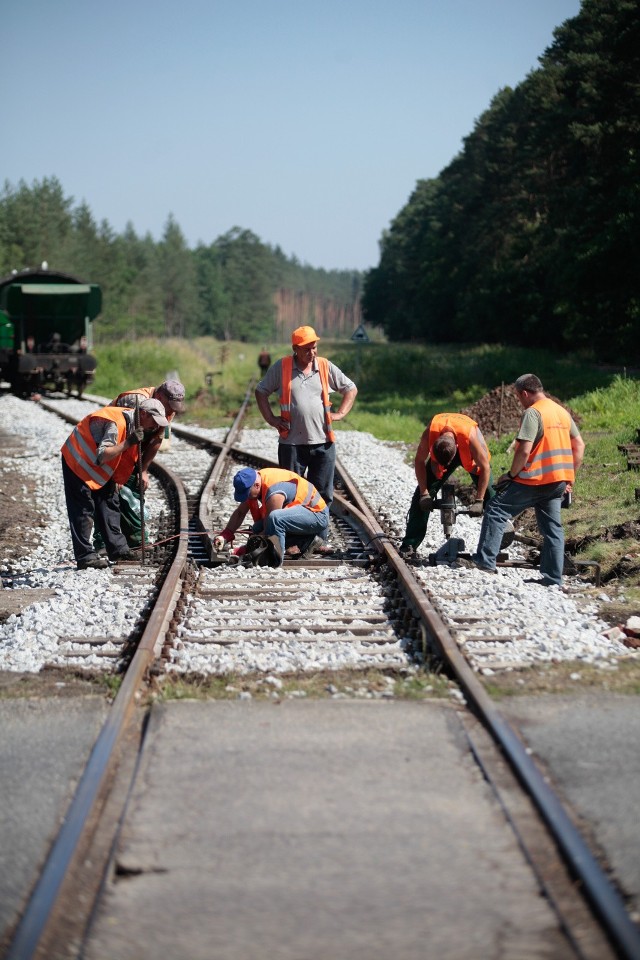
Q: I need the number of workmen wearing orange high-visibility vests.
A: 6